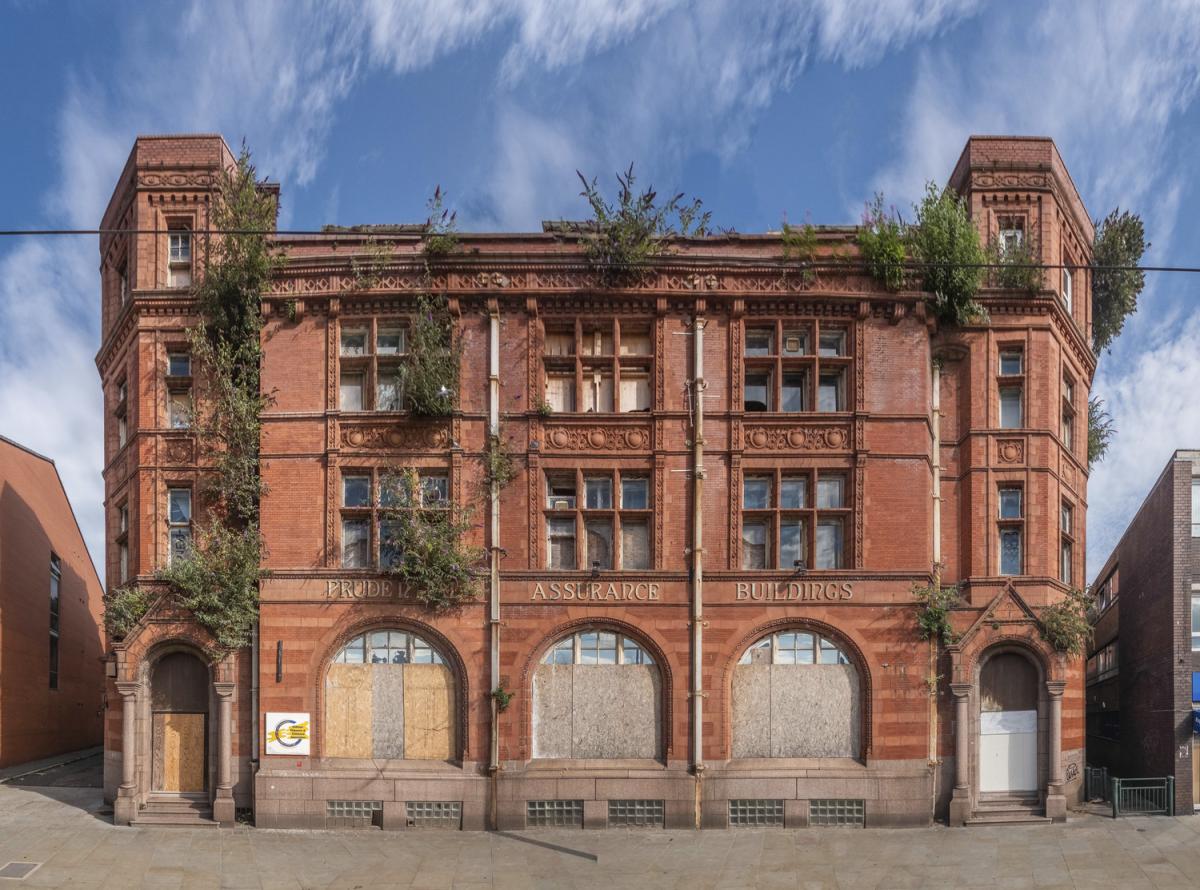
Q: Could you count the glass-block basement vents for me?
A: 6